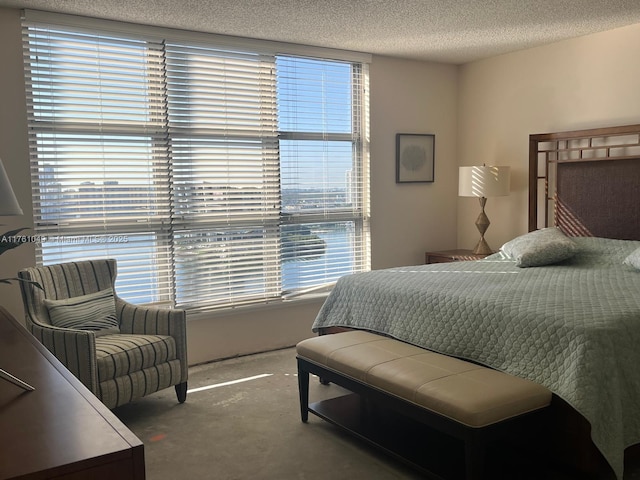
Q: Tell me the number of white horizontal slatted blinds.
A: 3